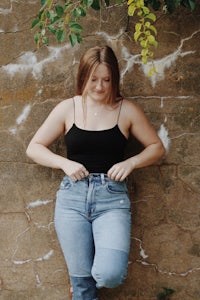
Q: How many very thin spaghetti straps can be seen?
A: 2